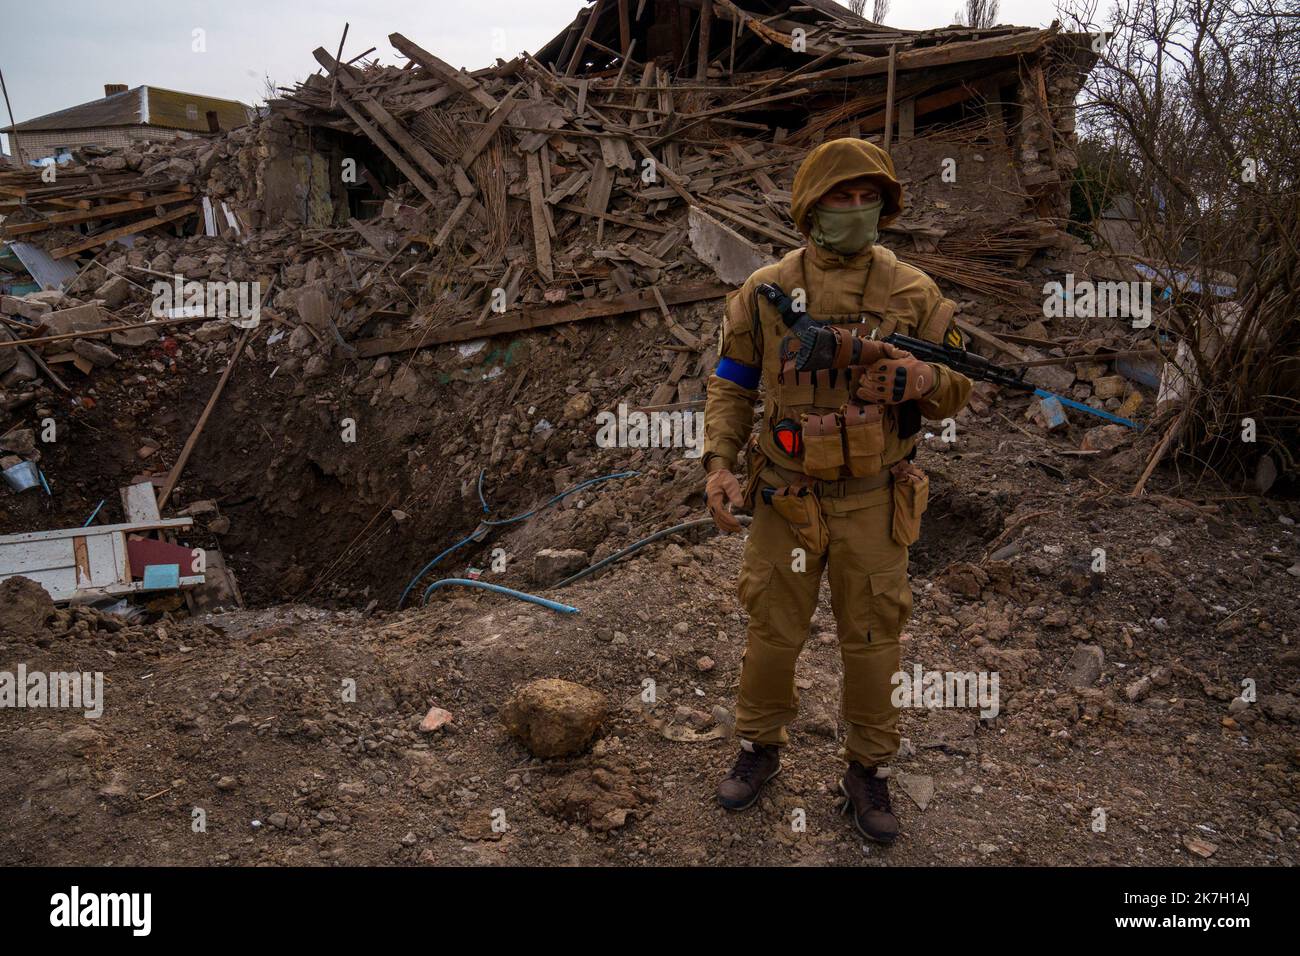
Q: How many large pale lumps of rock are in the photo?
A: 1